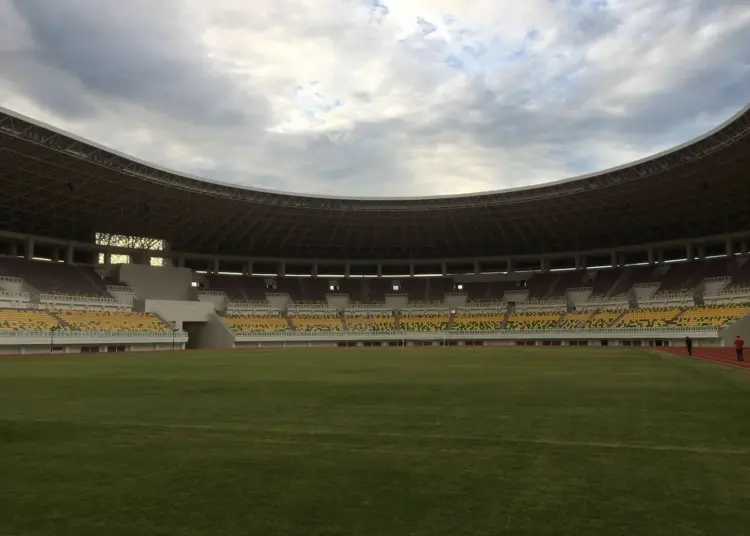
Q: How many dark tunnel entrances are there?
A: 1